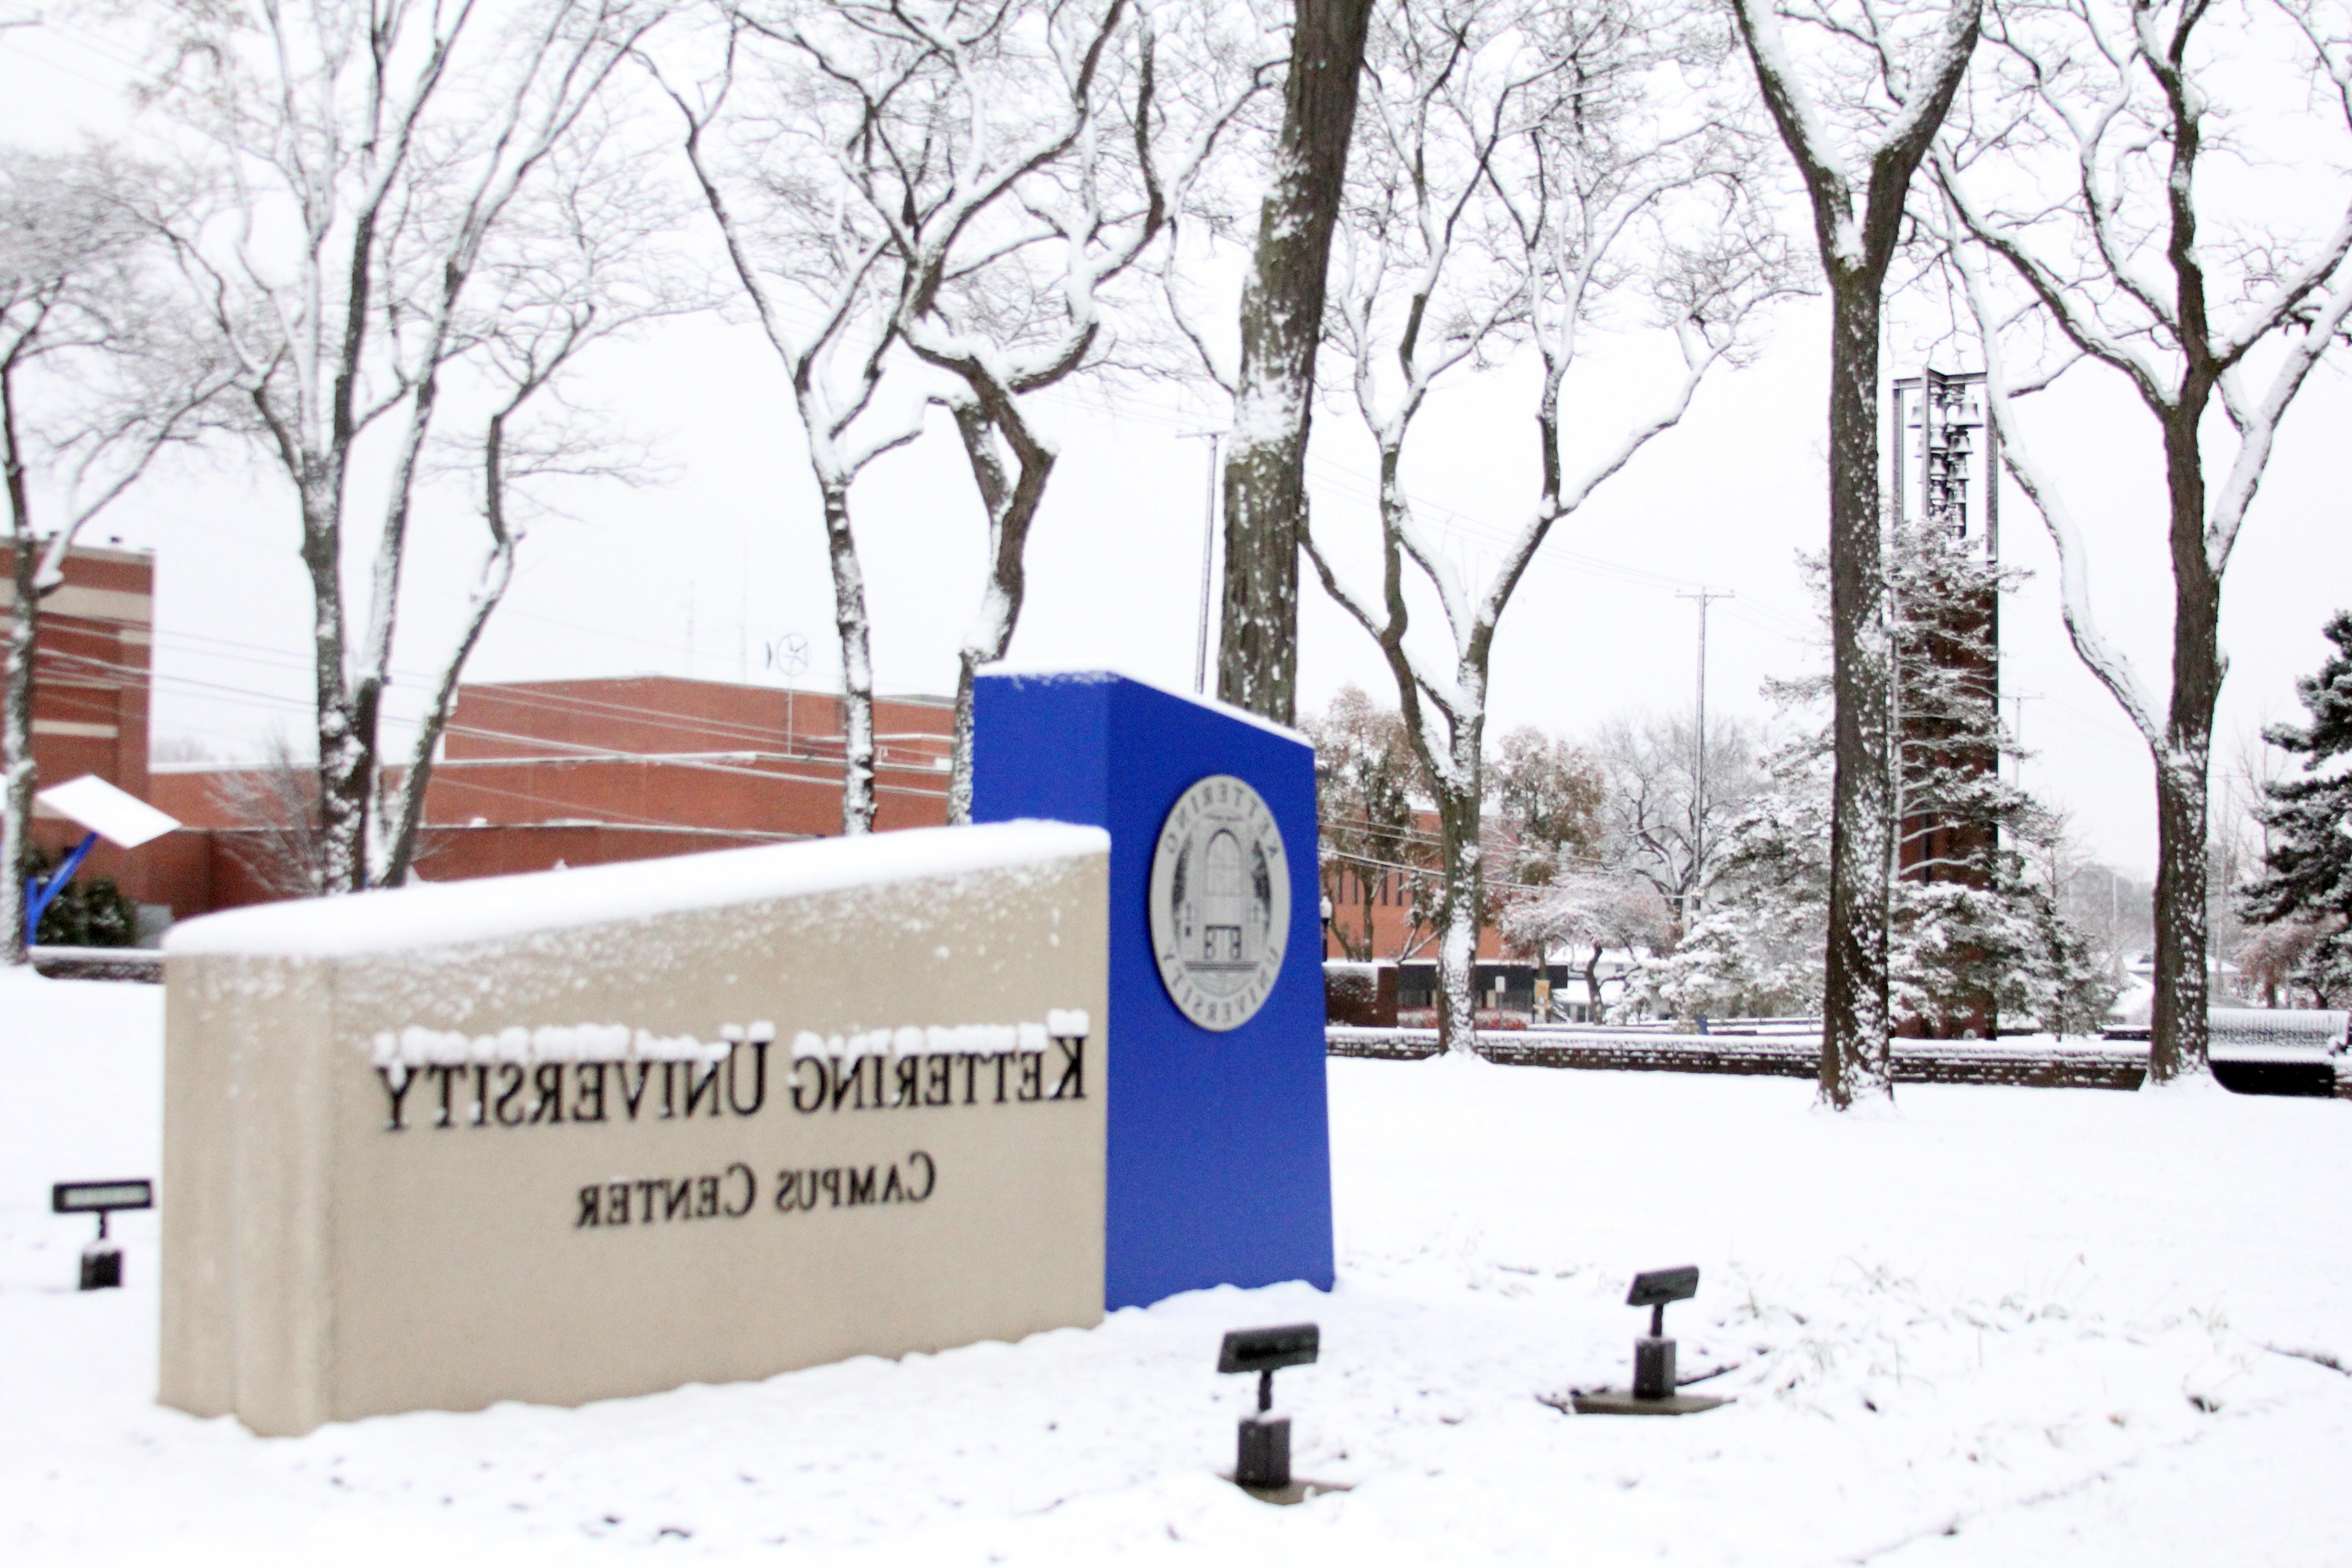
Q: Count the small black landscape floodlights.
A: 3